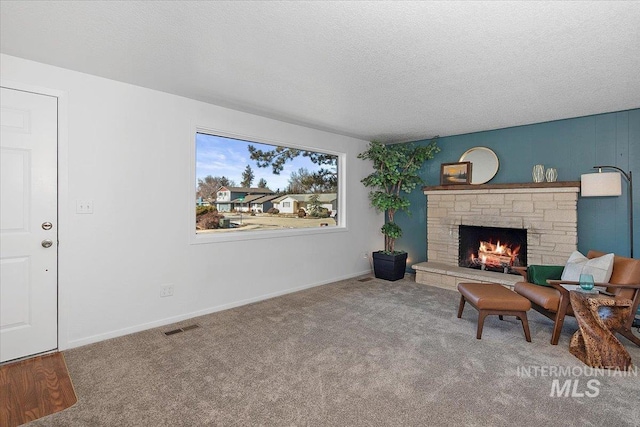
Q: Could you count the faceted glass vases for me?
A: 2